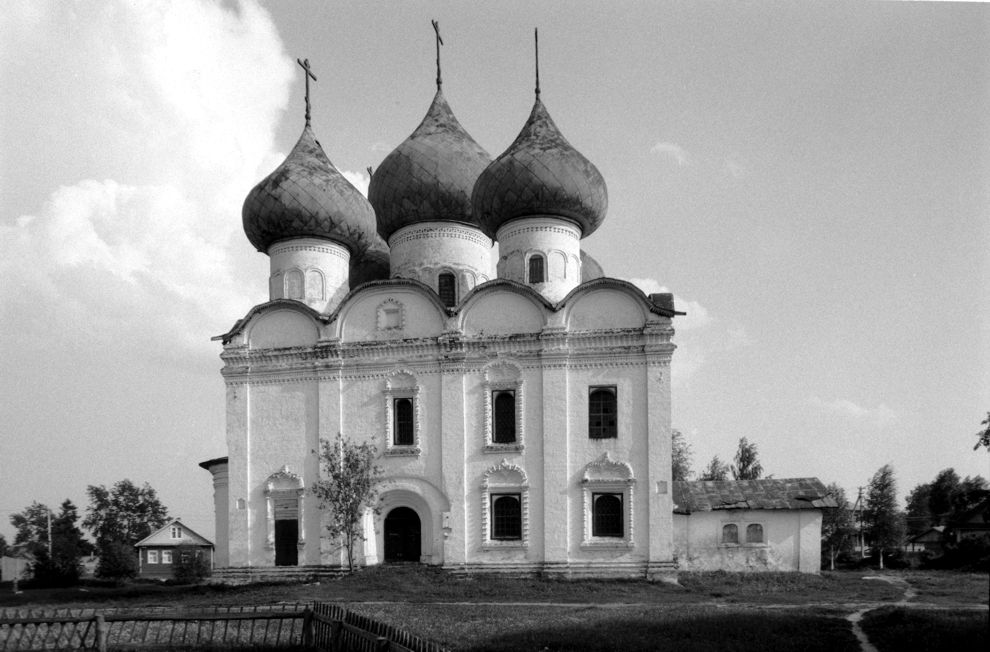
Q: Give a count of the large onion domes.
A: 3